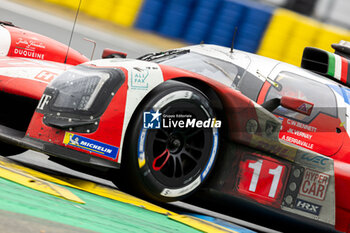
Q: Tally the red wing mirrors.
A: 2